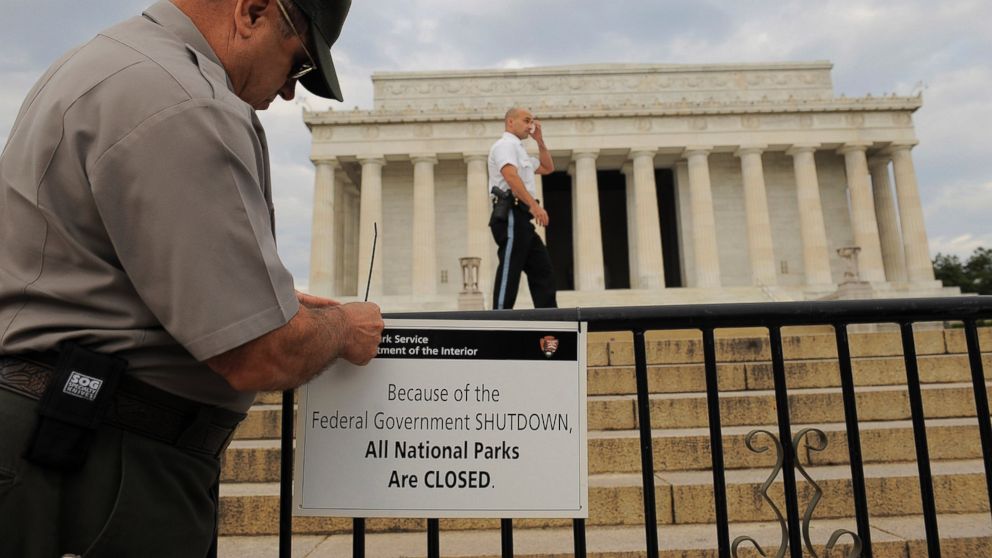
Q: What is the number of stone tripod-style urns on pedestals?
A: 2